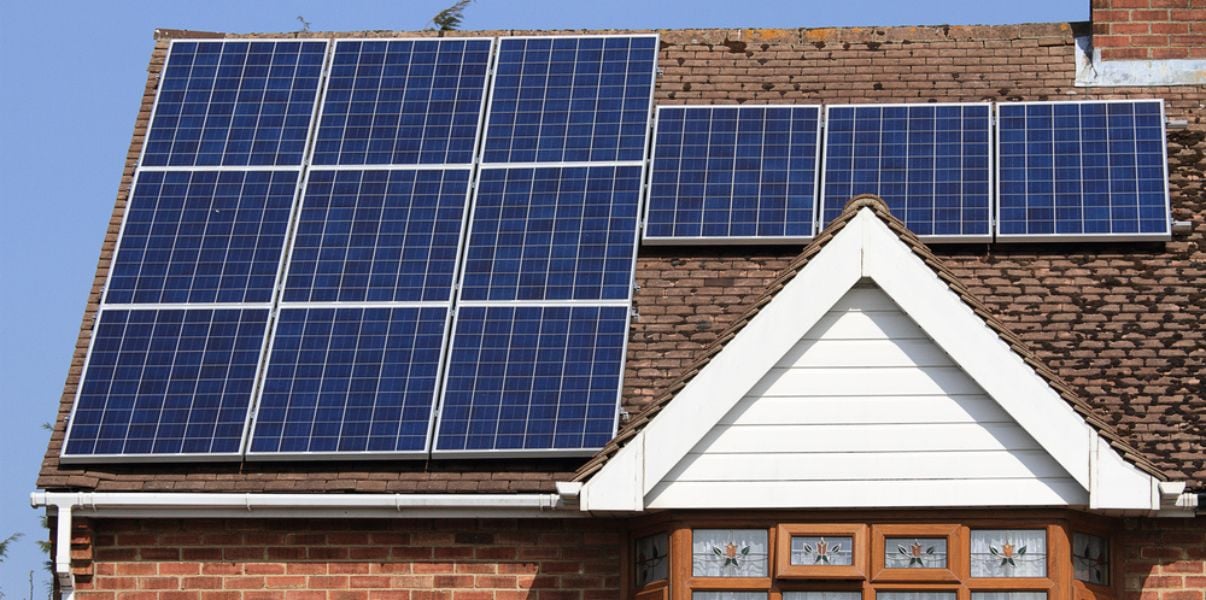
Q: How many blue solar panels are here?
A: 12